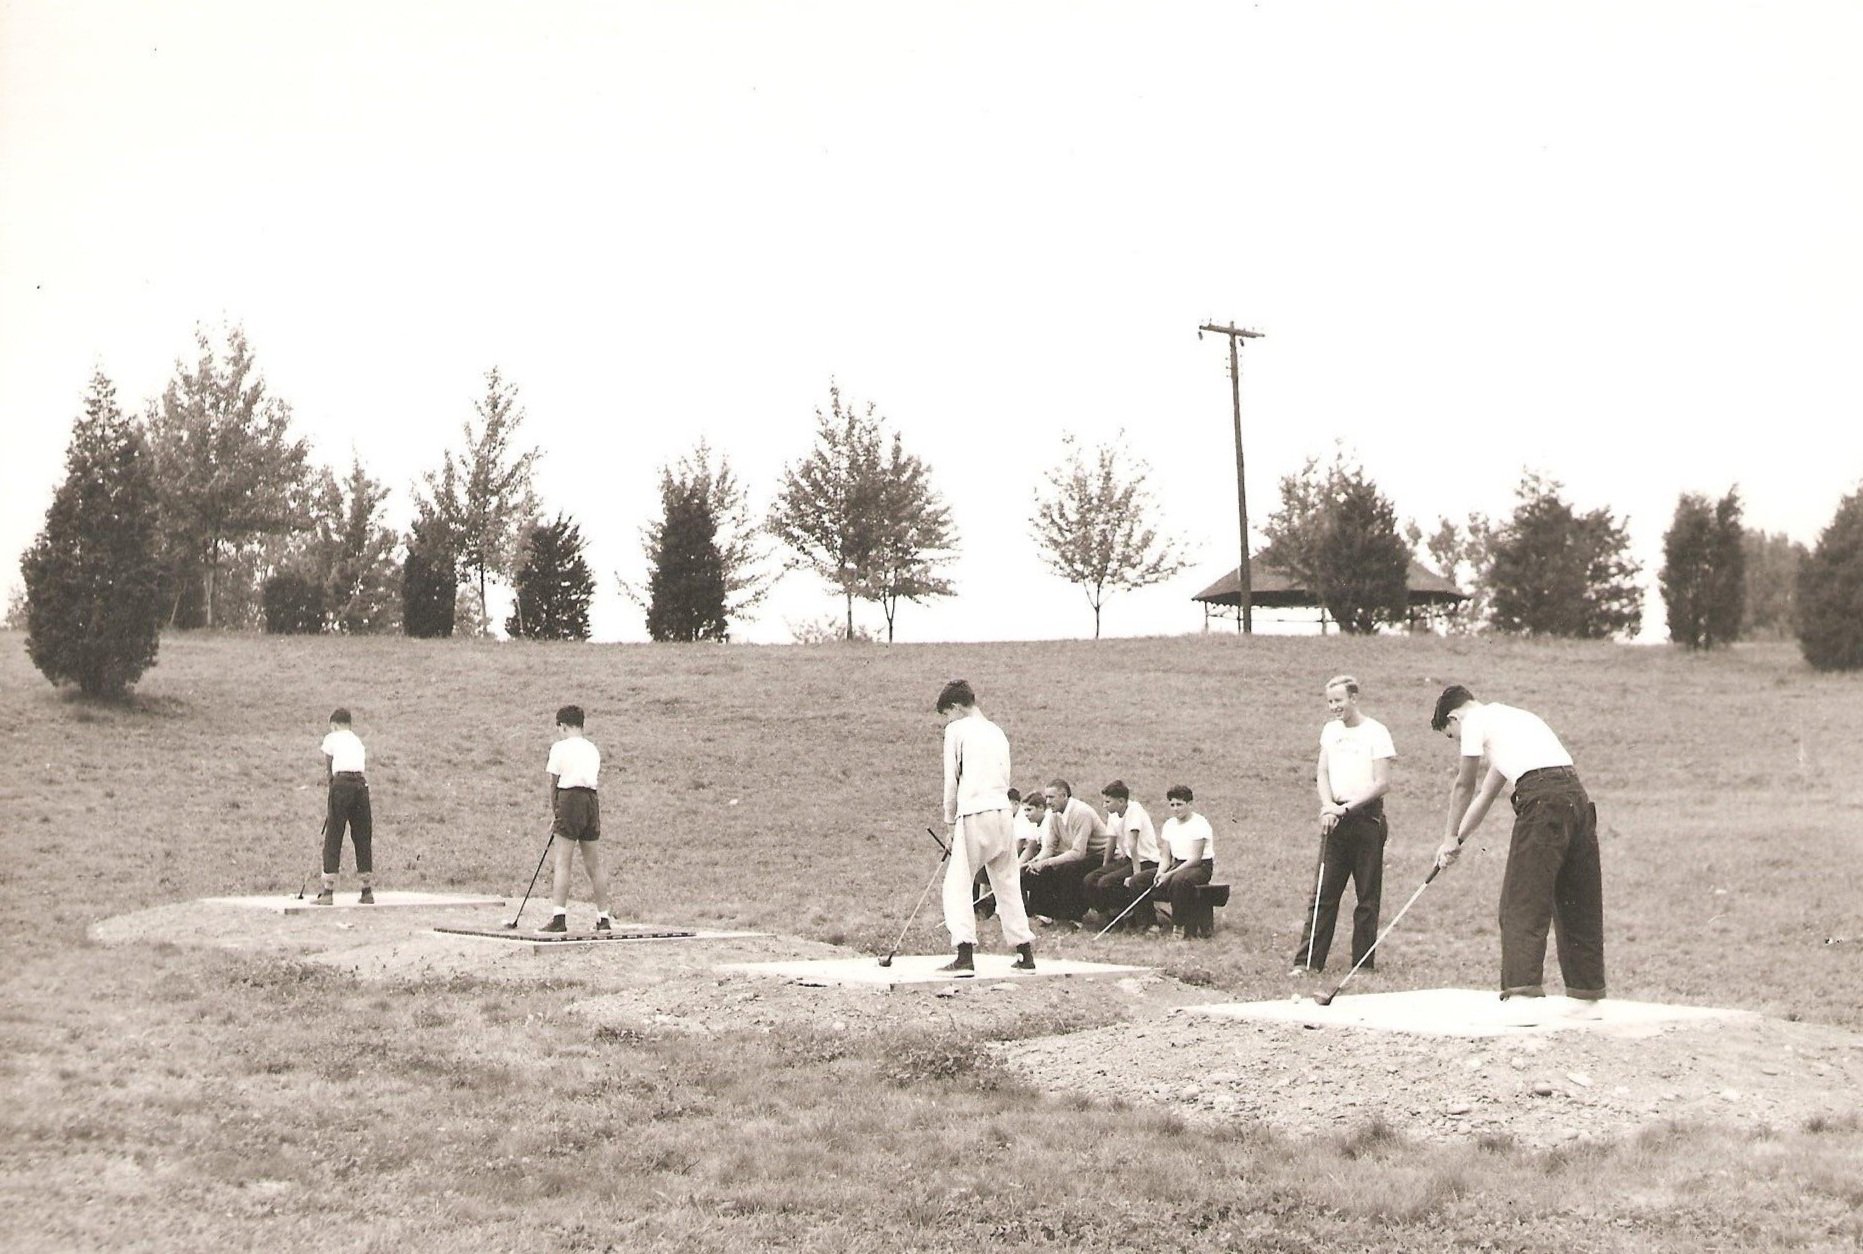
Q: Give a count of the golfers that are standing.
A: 5